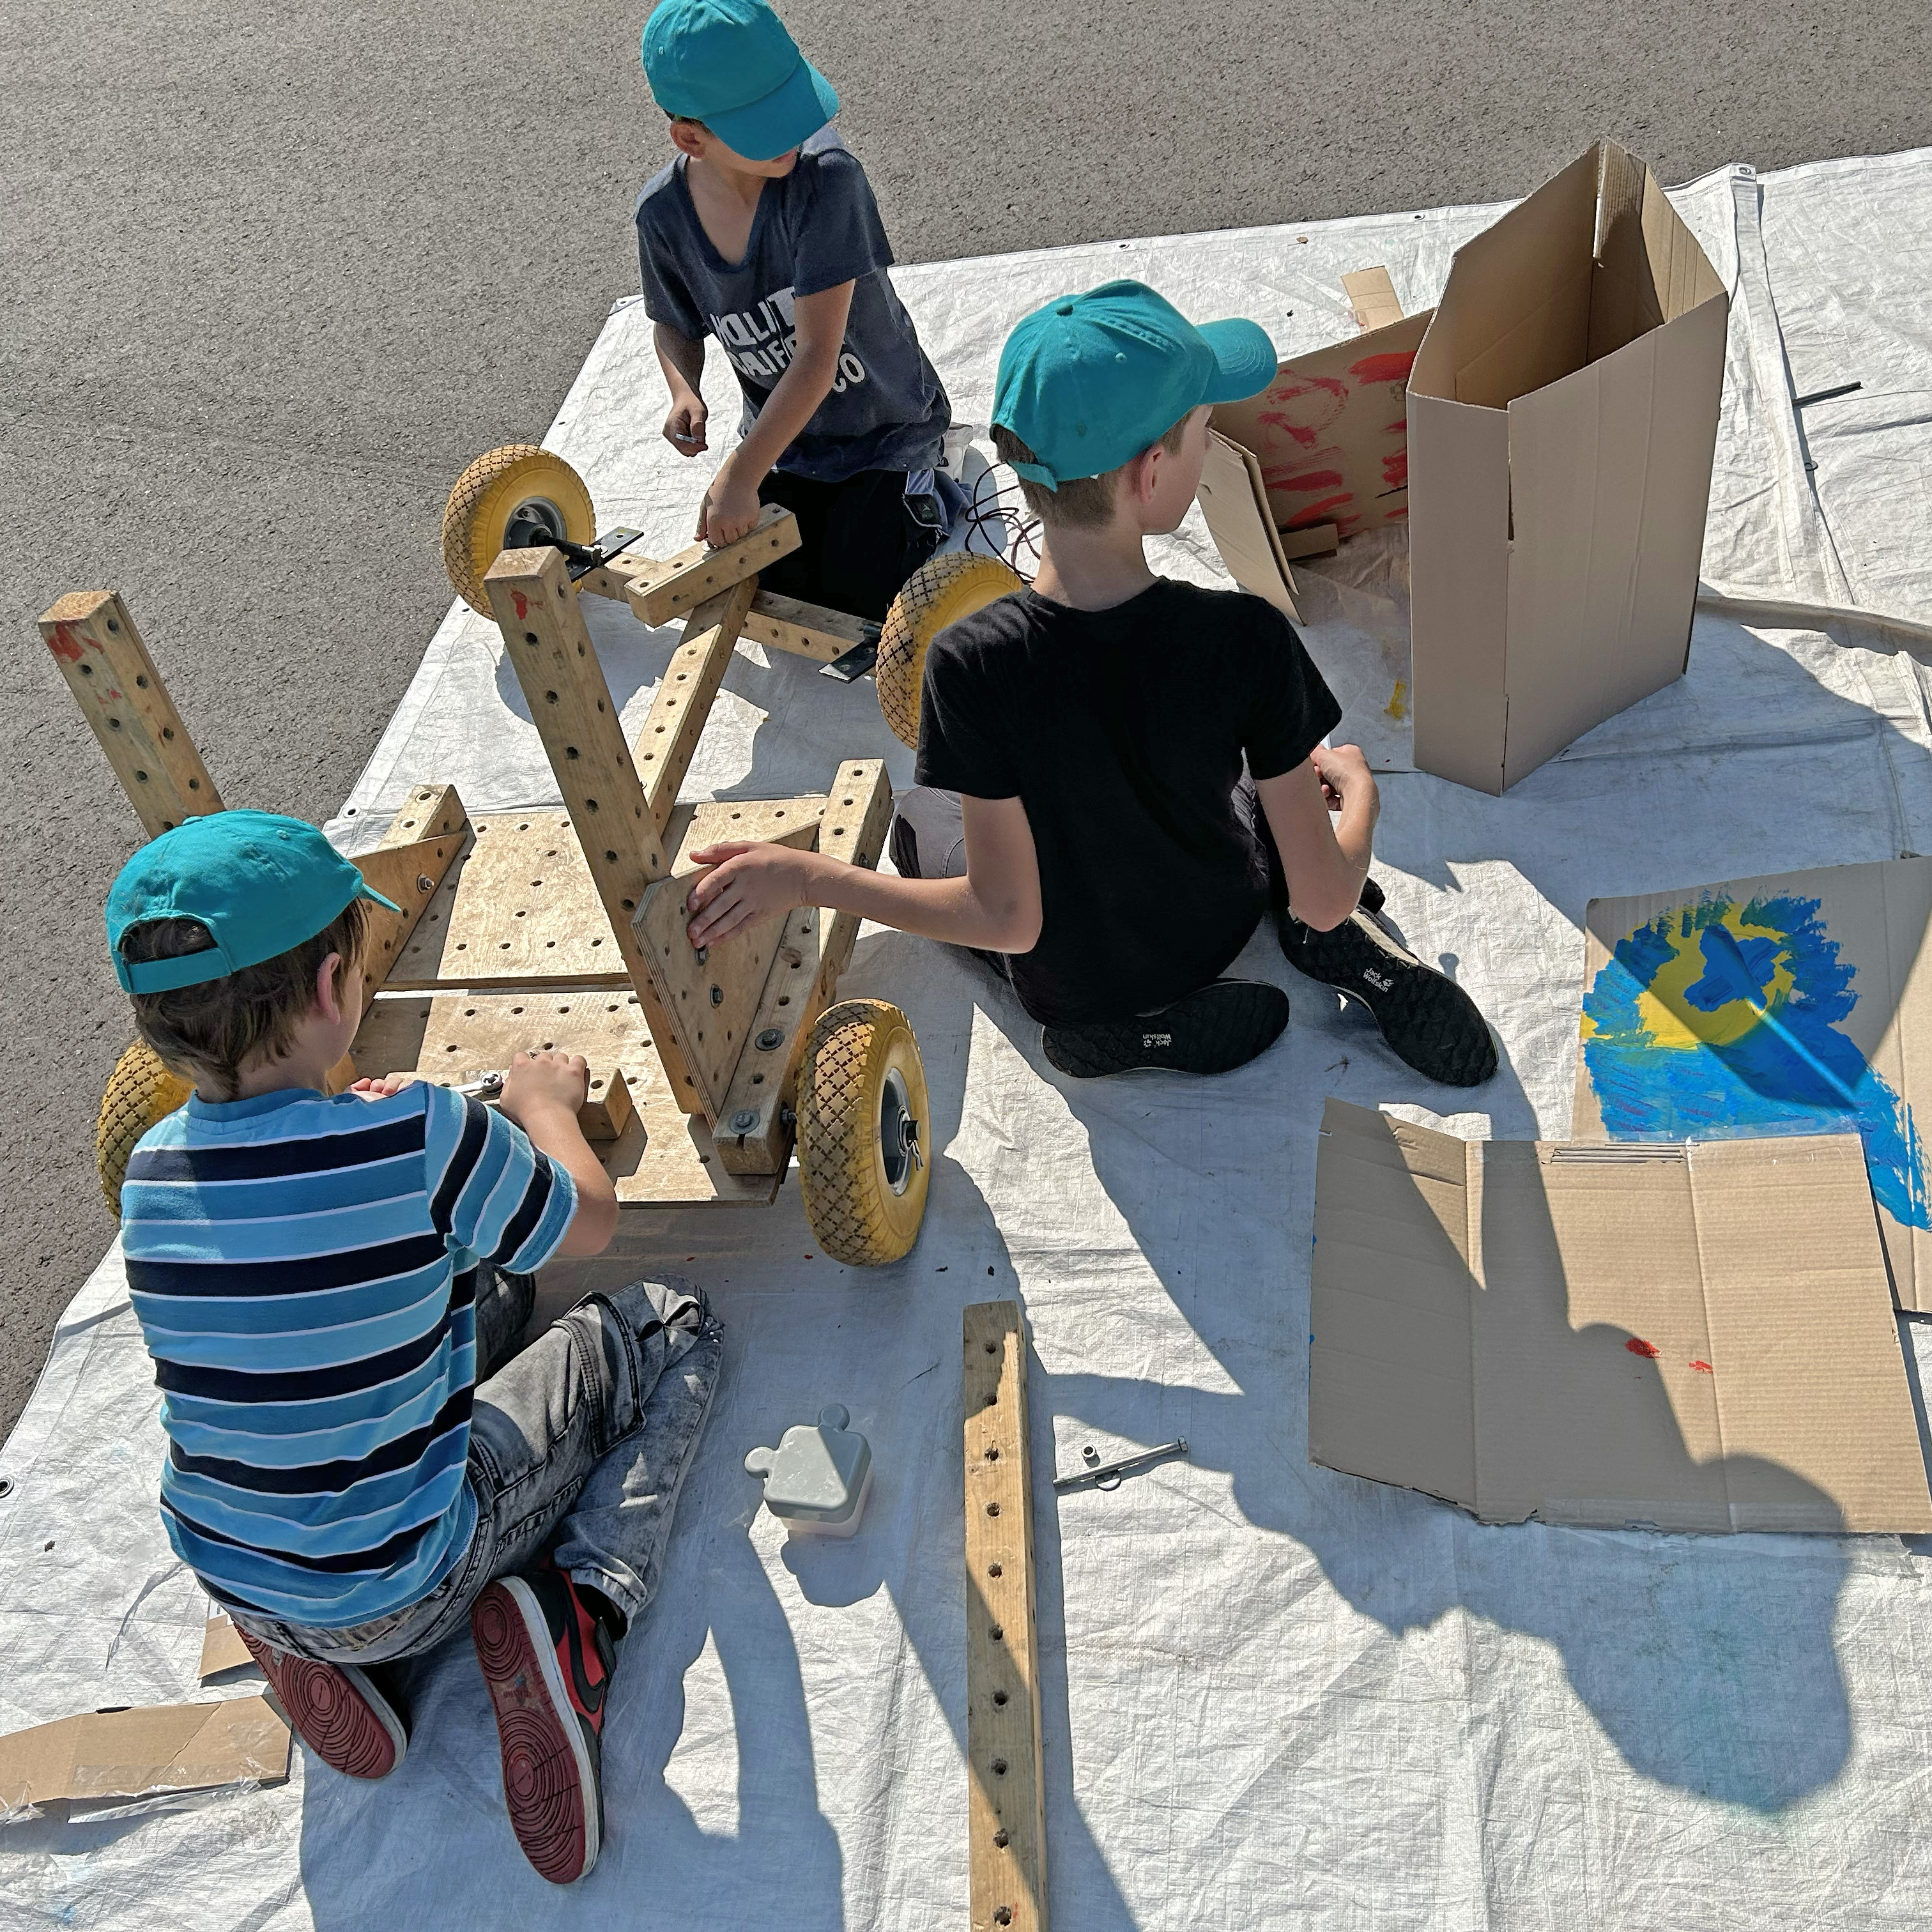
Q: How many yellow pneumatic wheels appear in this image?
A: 4